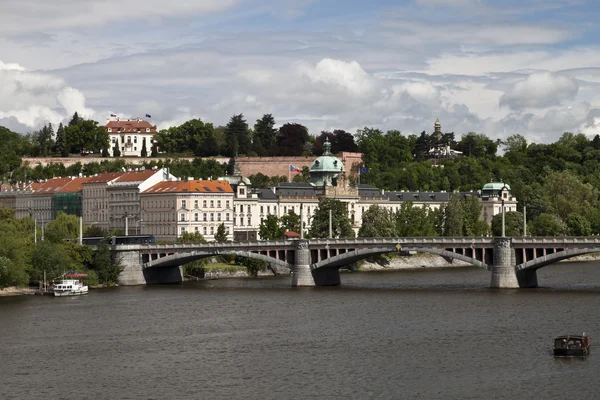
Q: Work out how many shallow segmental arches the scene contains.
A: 3